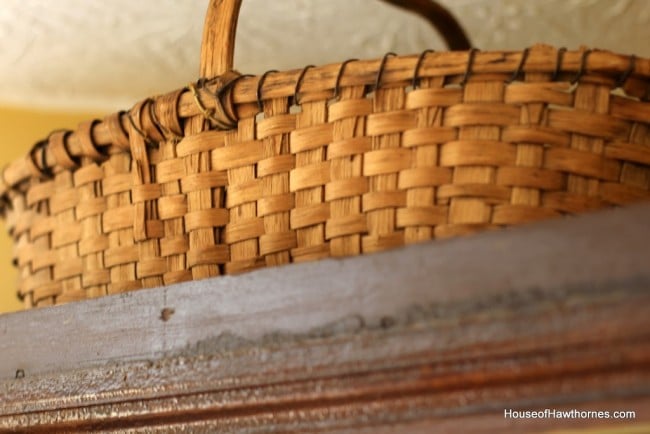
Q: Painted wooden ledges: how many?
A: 1